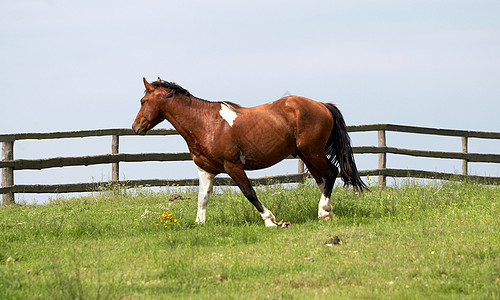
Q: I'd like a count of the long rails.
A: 3